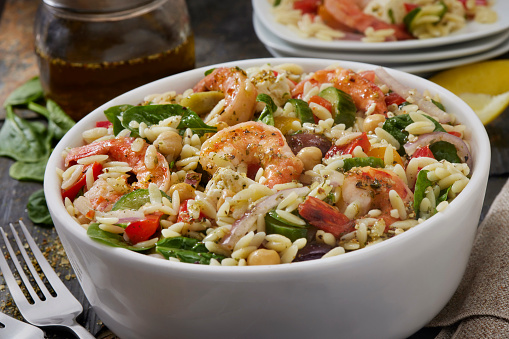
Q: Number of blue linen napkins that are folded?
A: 0